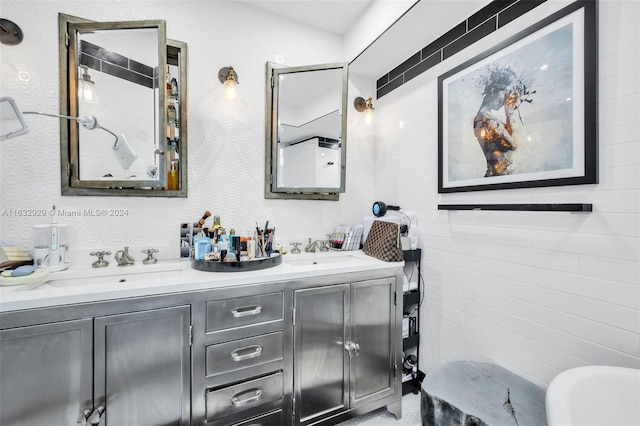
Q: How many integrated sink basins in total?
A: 2